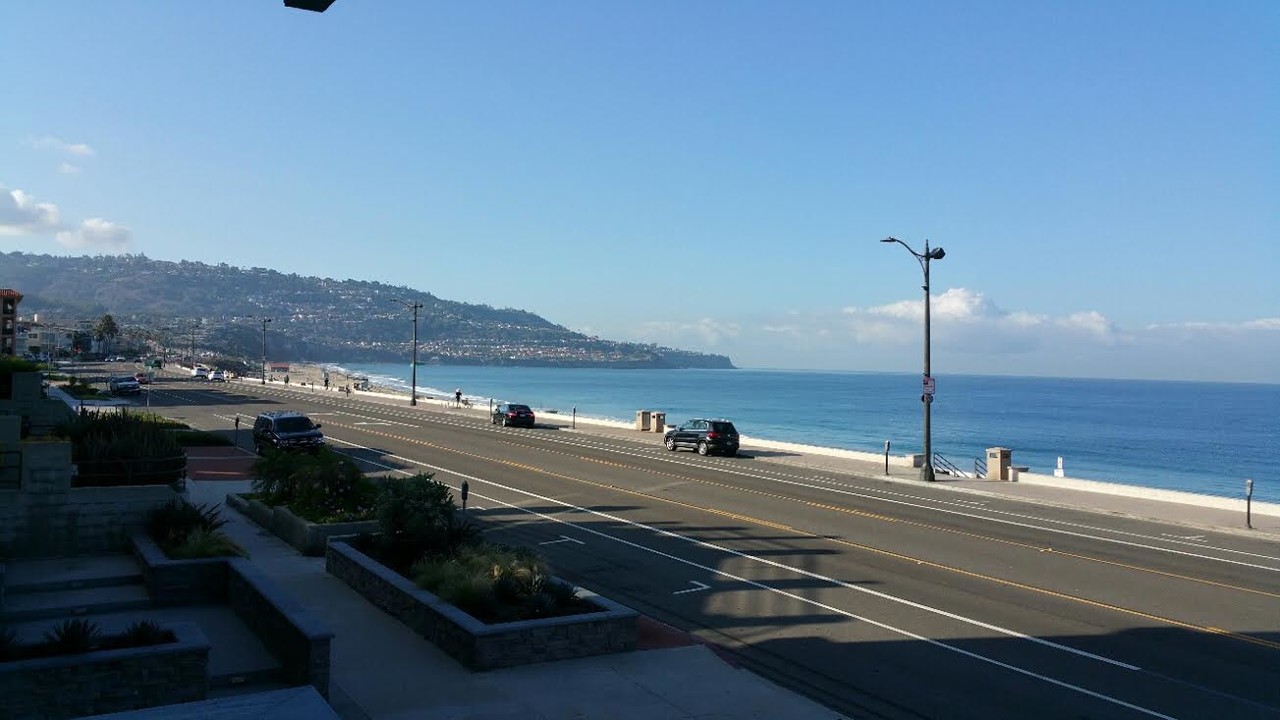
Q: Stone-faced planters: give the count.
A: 3